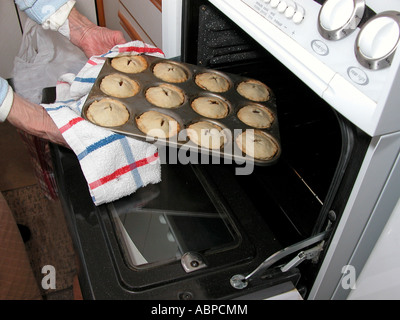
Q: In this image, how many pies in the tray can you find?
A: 12